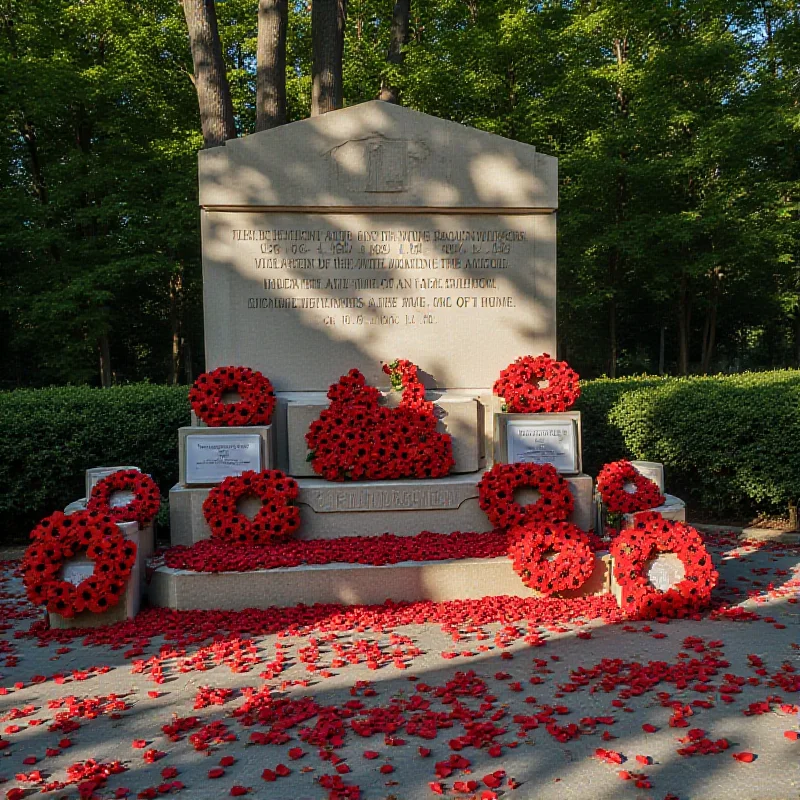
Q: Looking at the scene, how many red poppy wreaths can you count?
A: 9